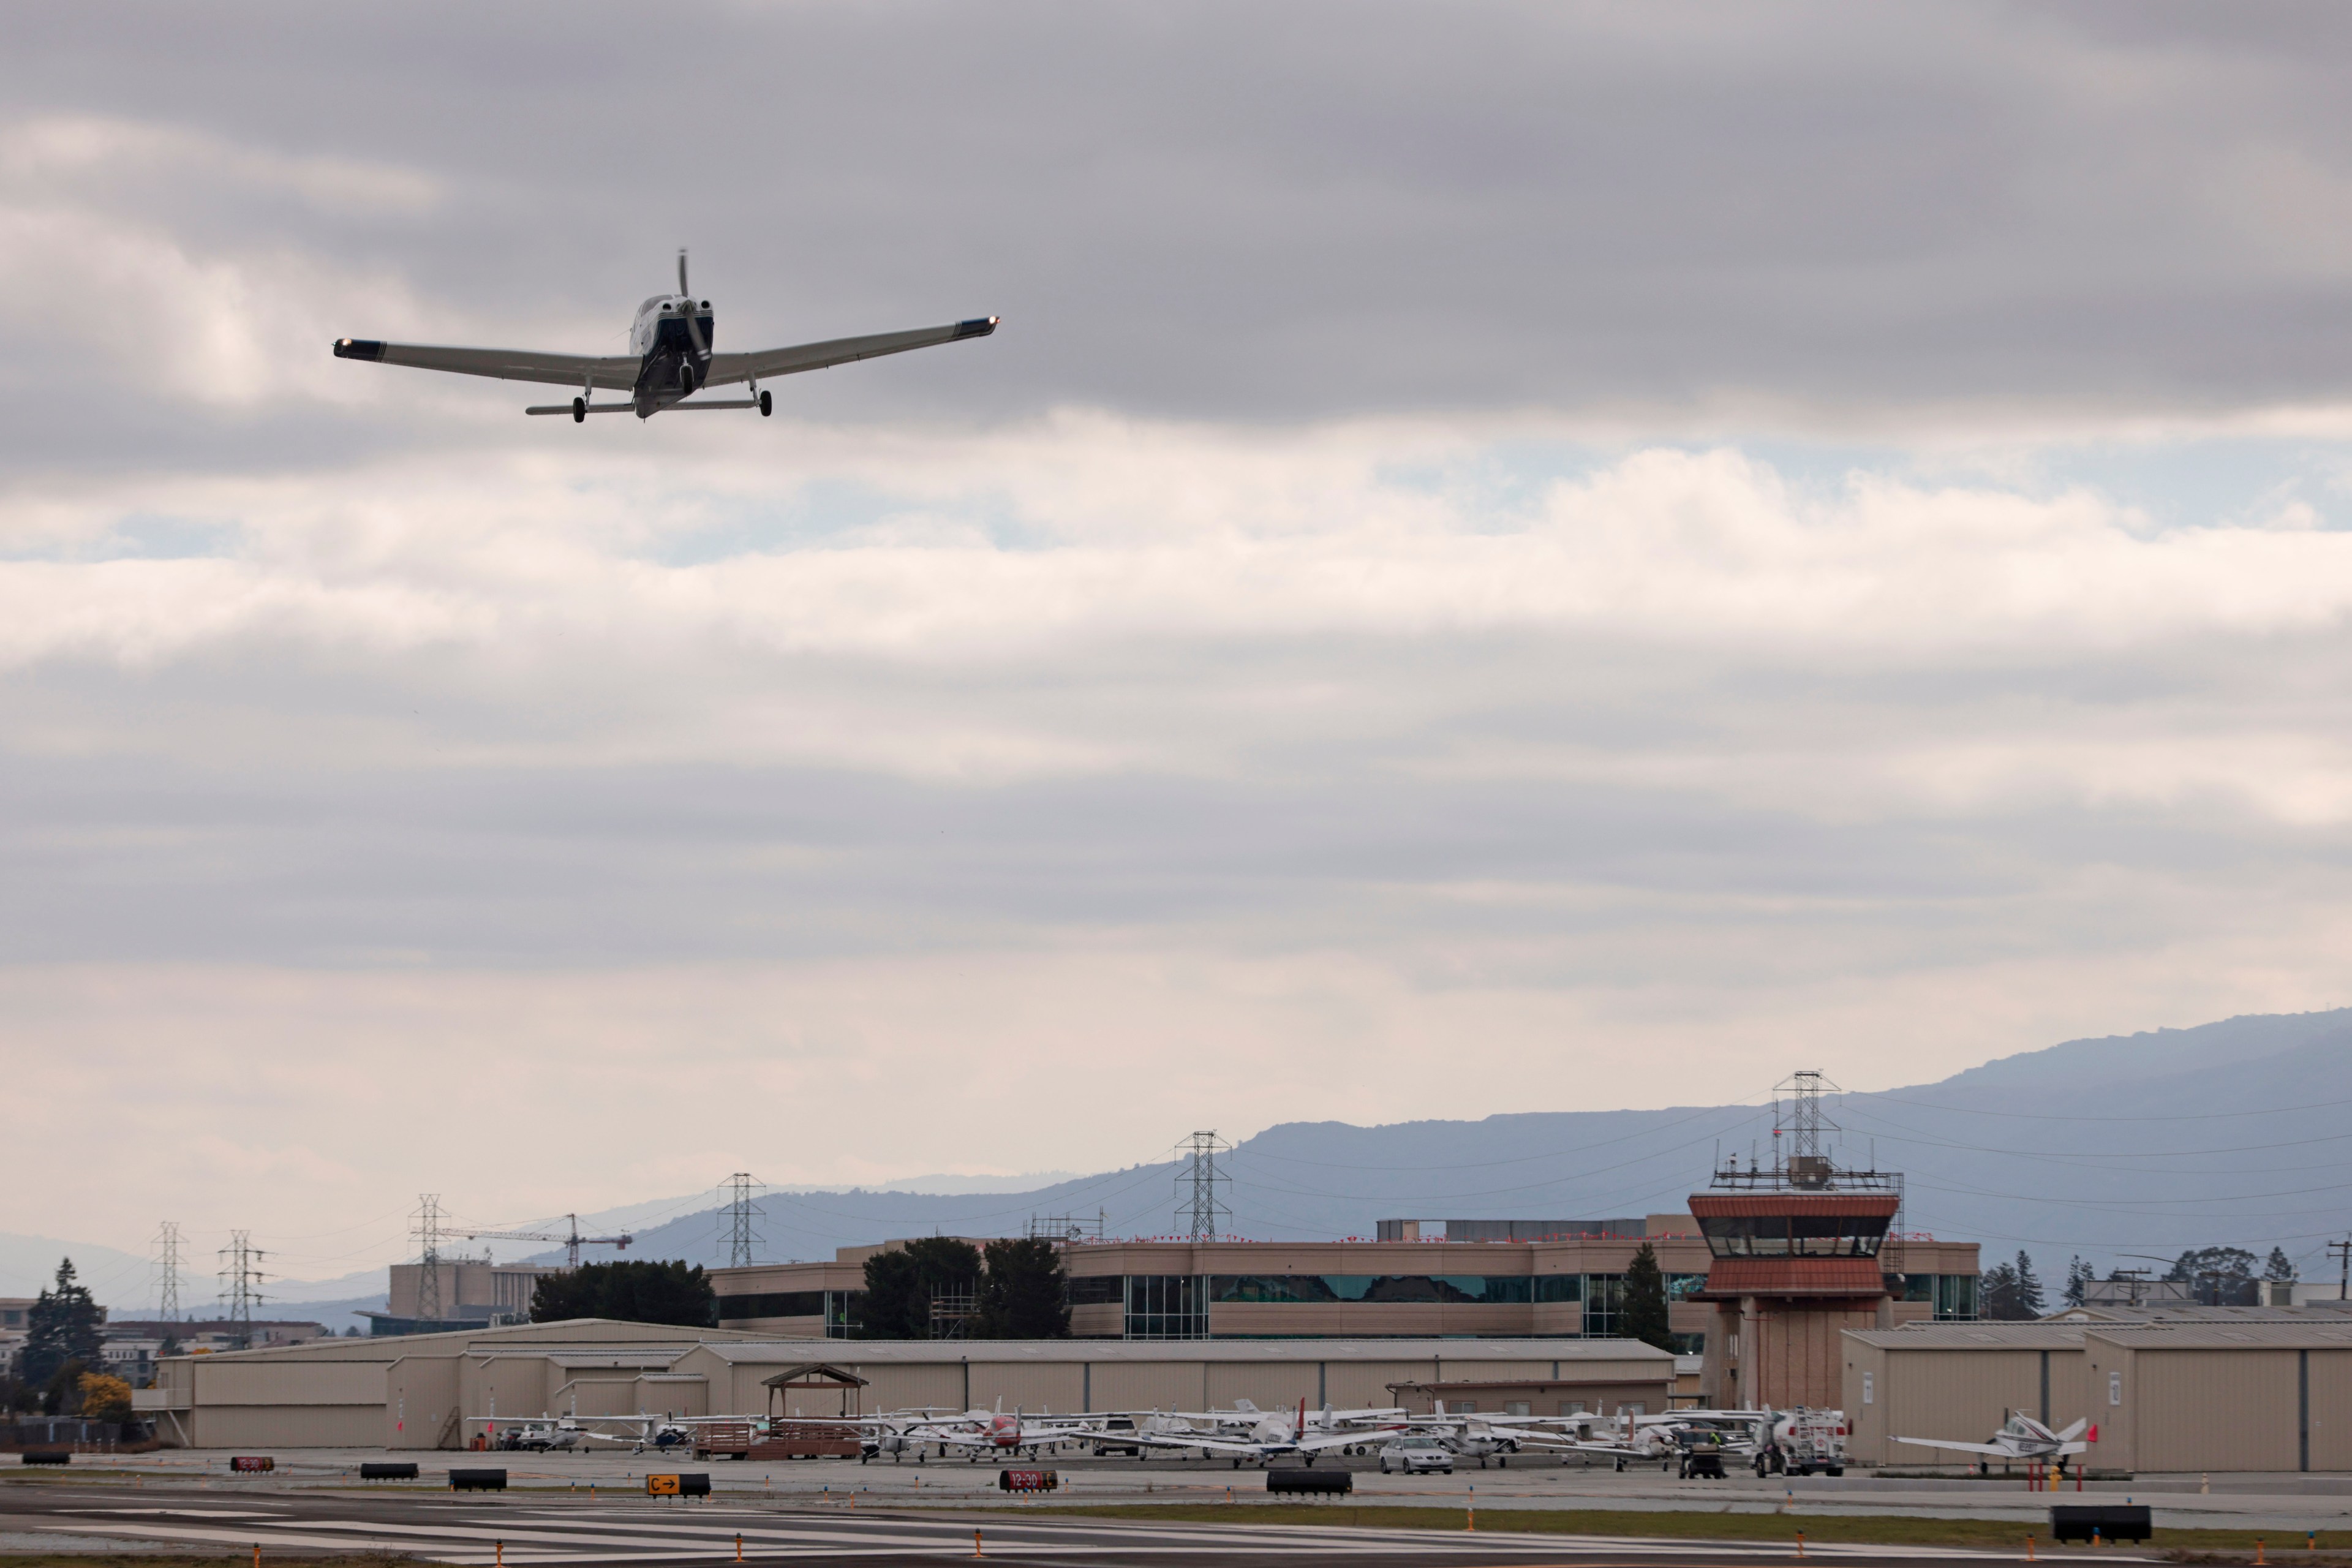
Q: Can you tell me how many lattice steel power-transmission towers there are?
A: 6